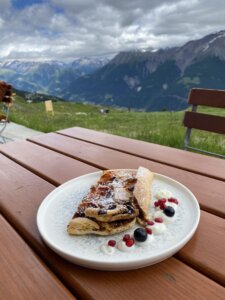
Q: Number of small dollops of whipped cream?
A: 7